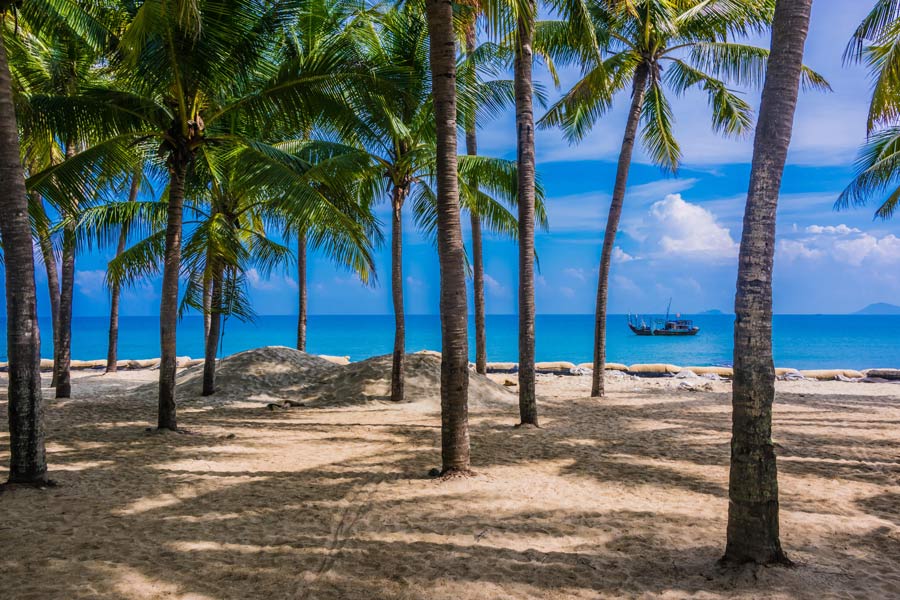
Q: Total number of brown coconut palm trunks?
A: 14